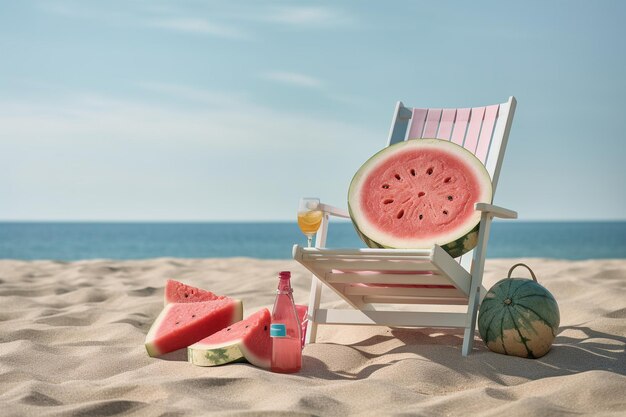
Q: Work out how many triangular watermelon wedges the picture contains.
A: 3